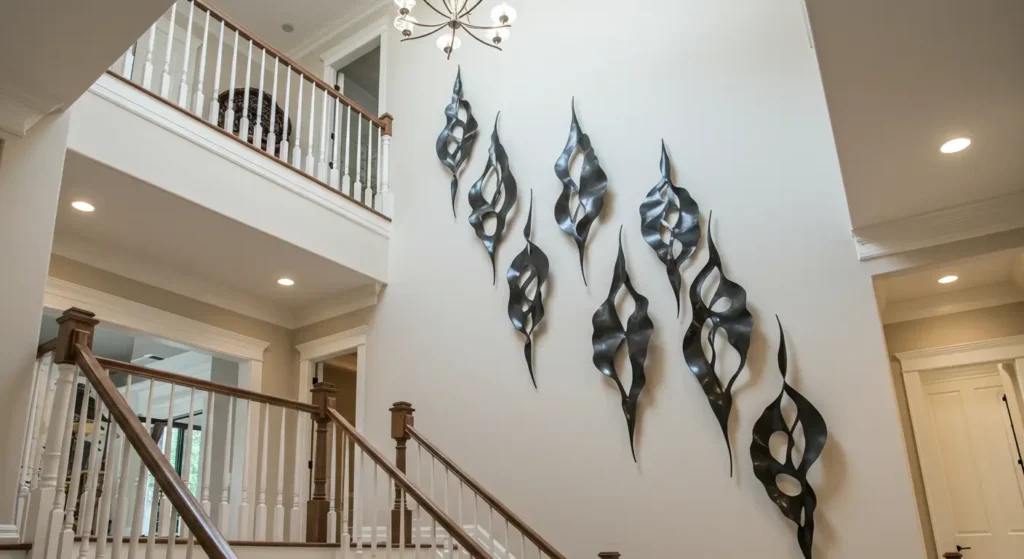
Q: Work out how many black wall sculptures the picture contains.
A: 8